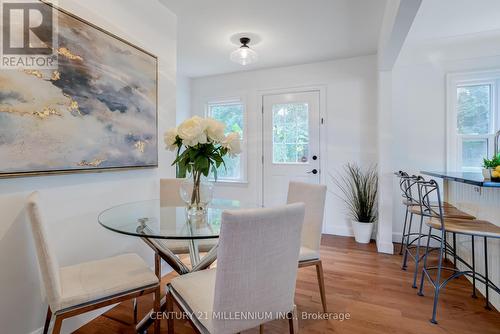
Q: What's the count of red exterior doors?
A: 0